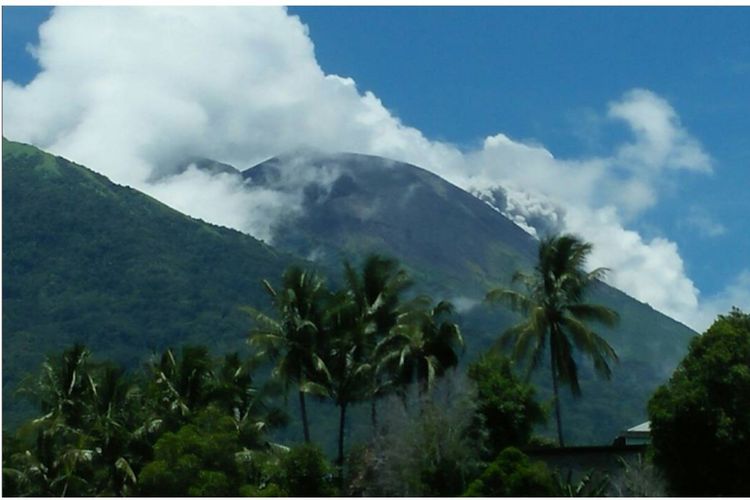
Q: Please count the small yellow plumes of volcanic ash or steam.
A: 0